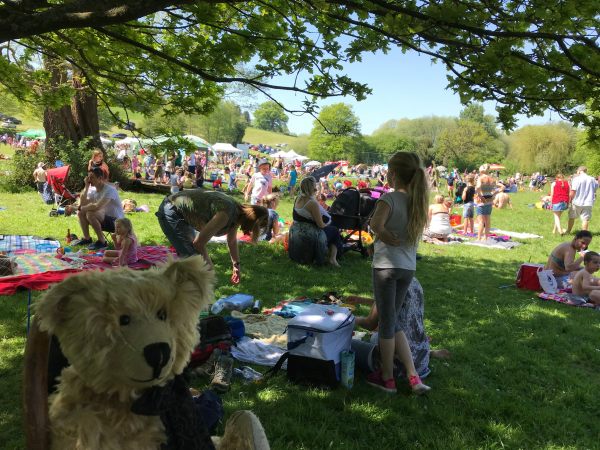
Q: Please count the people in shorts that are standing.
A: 4